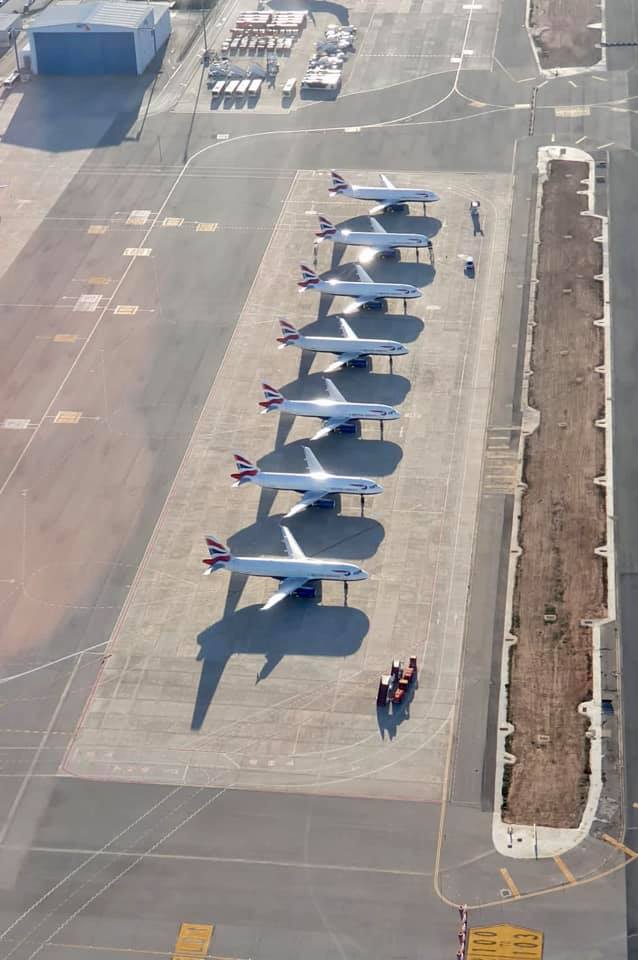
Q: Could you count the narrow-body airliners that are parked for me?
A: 7